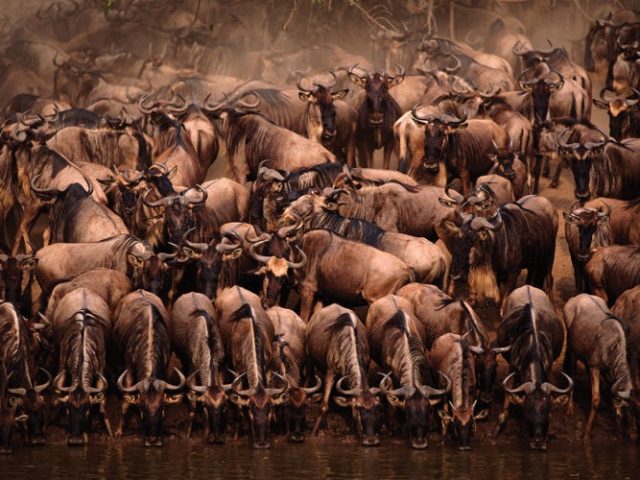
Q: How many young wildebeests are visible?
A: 2